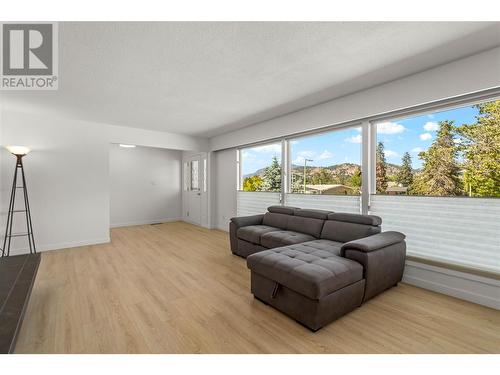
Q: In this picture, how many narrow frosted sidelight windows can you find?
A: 2